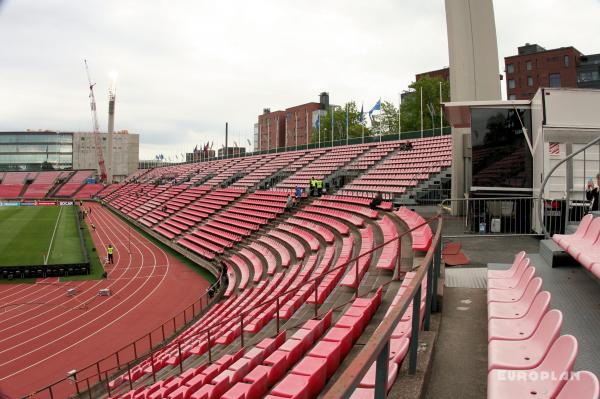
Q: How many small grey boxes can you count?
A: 2